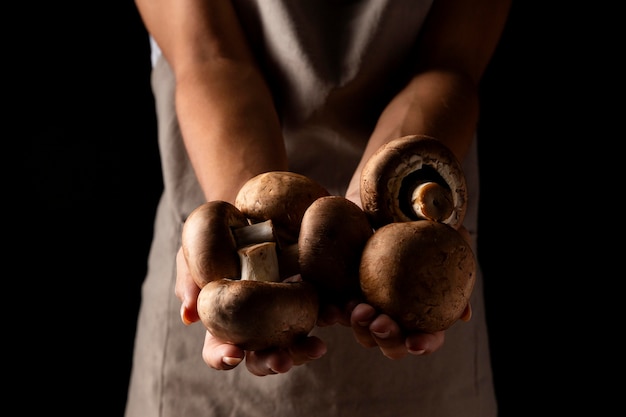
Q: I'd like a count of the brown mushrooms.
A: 6